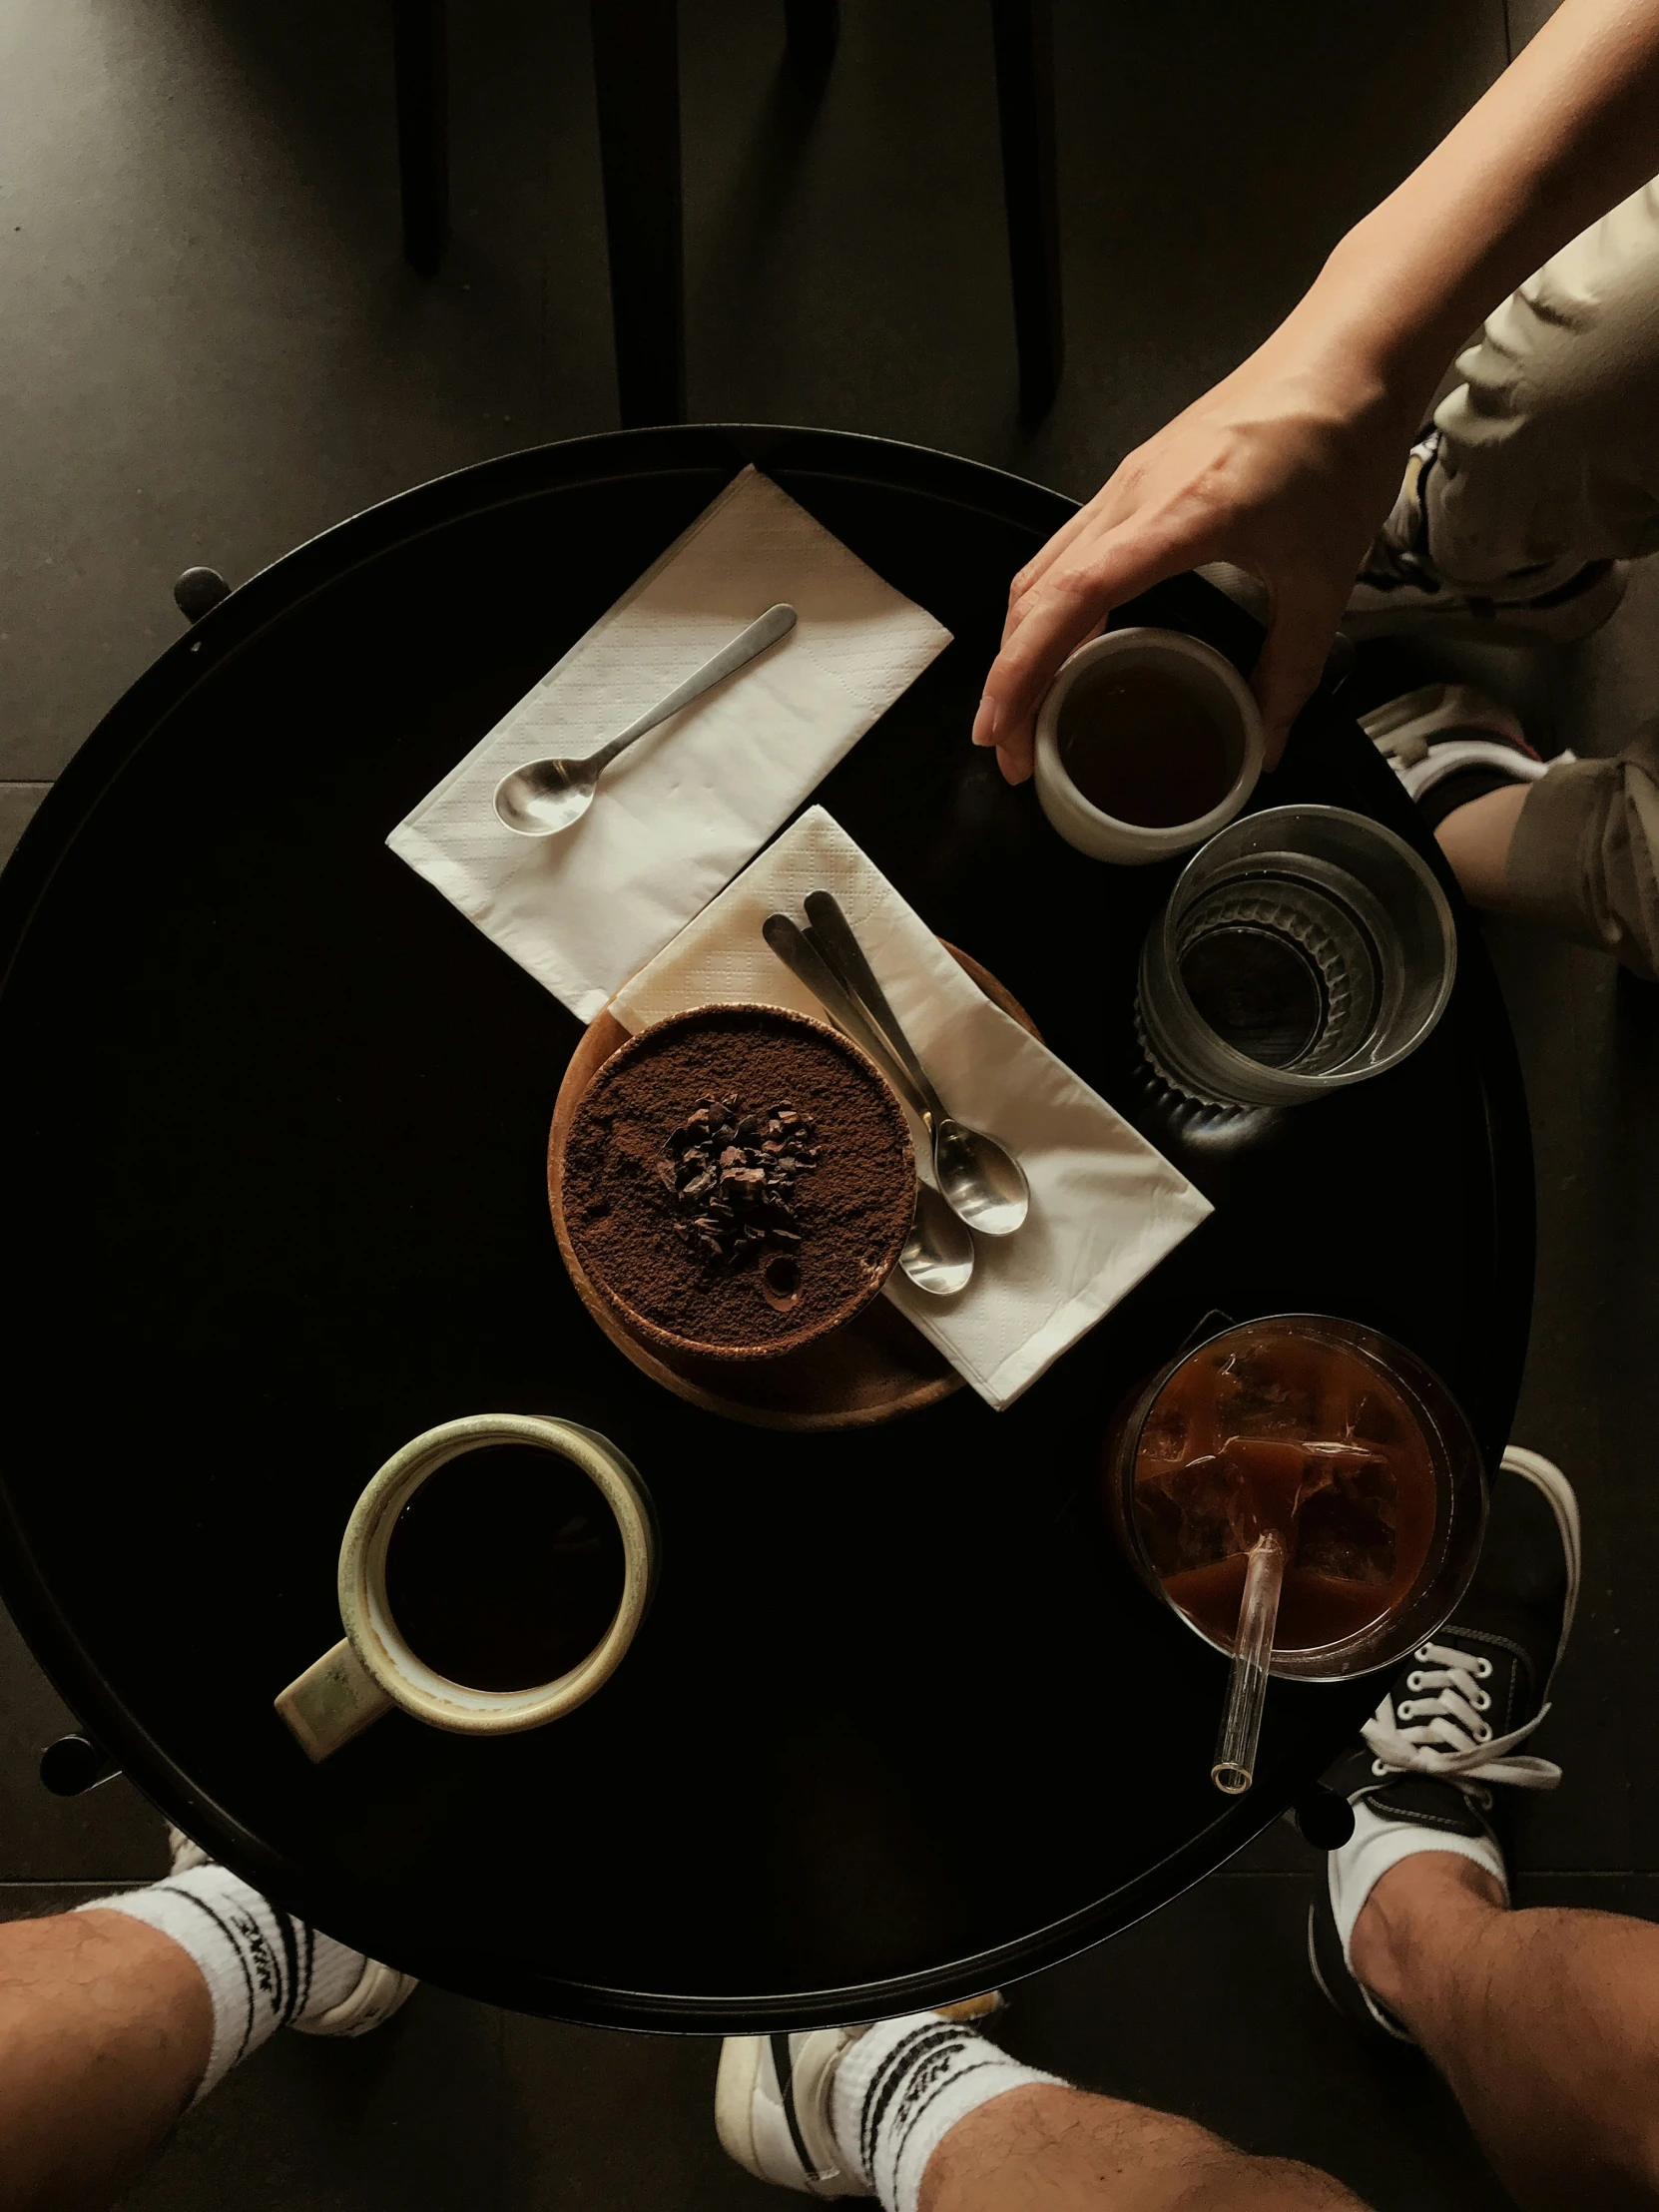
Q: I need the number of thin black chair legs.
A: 4